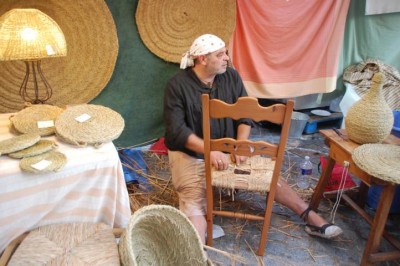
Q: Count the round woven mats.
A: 8